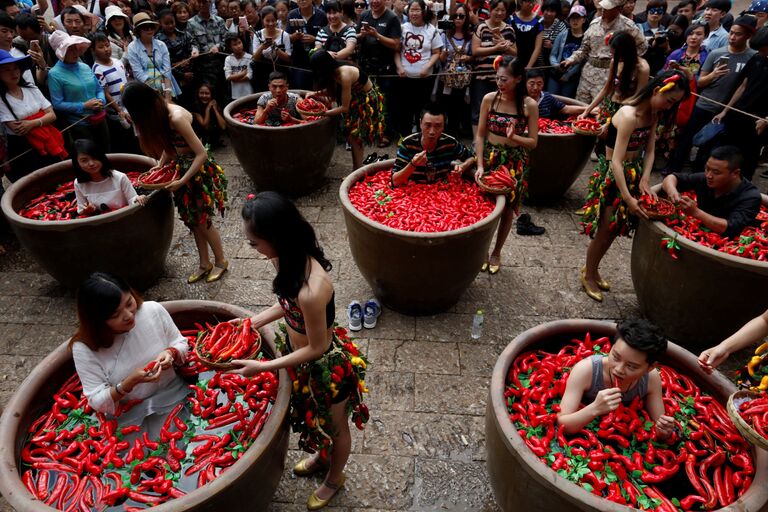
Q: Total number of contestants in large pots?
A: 7